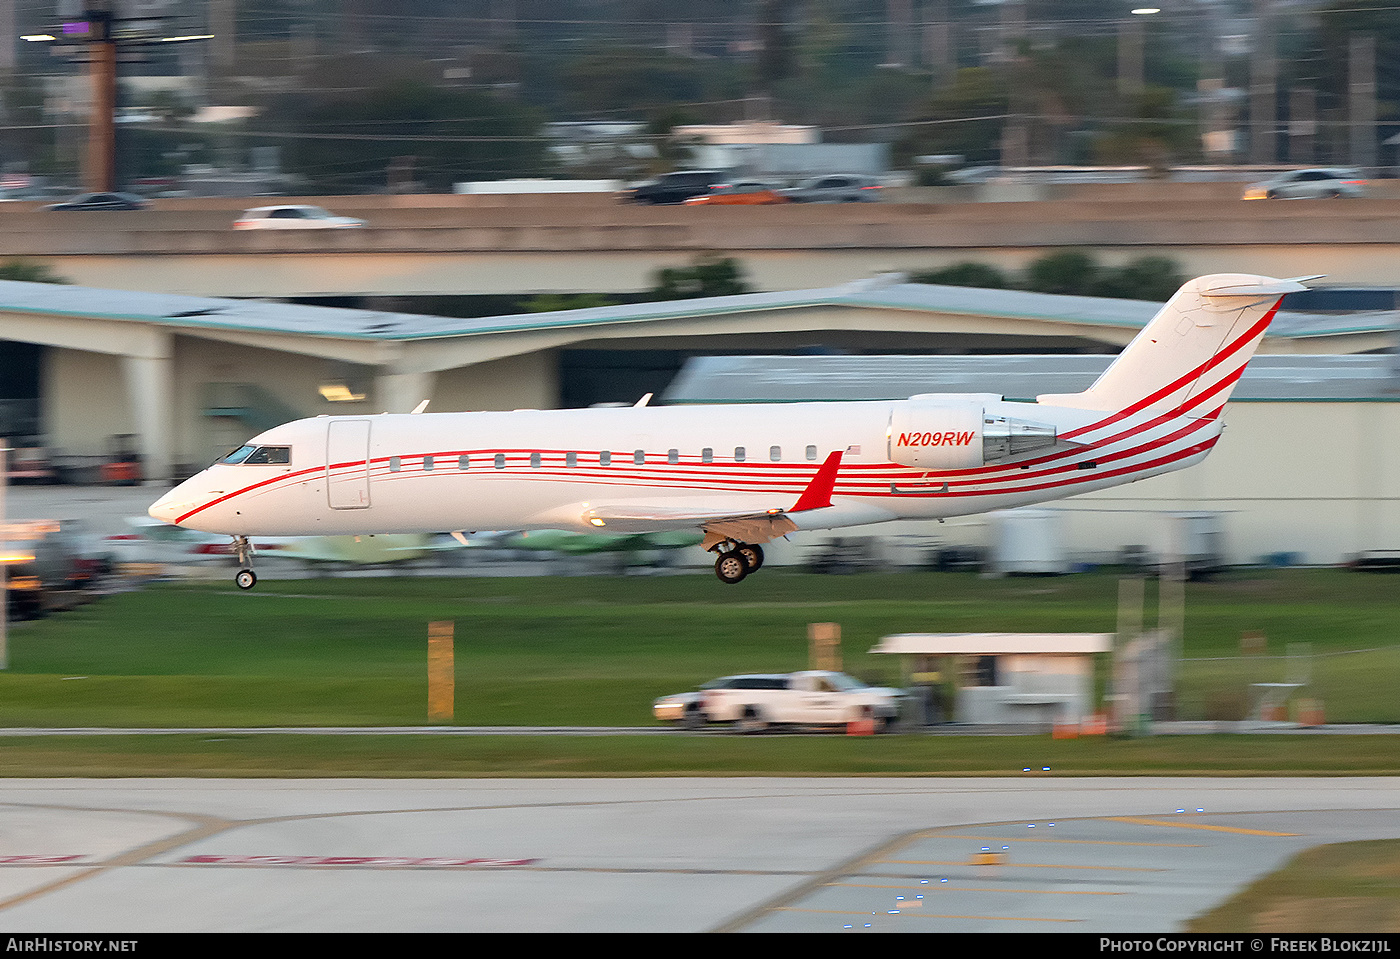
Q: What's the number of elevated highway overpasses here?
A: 1